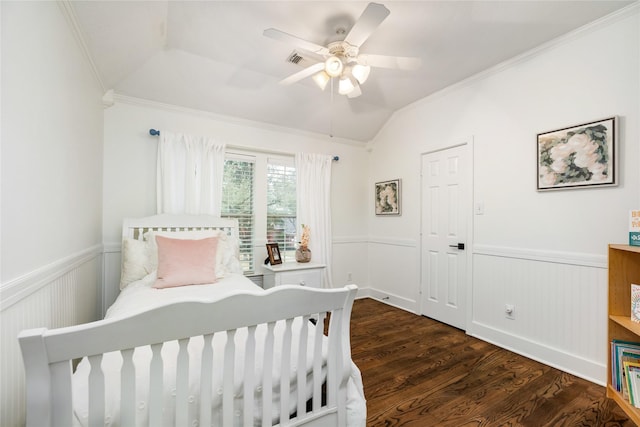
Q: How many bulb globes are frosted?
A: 4